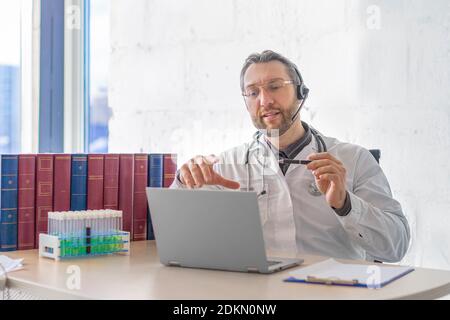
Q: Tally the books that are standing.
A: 11